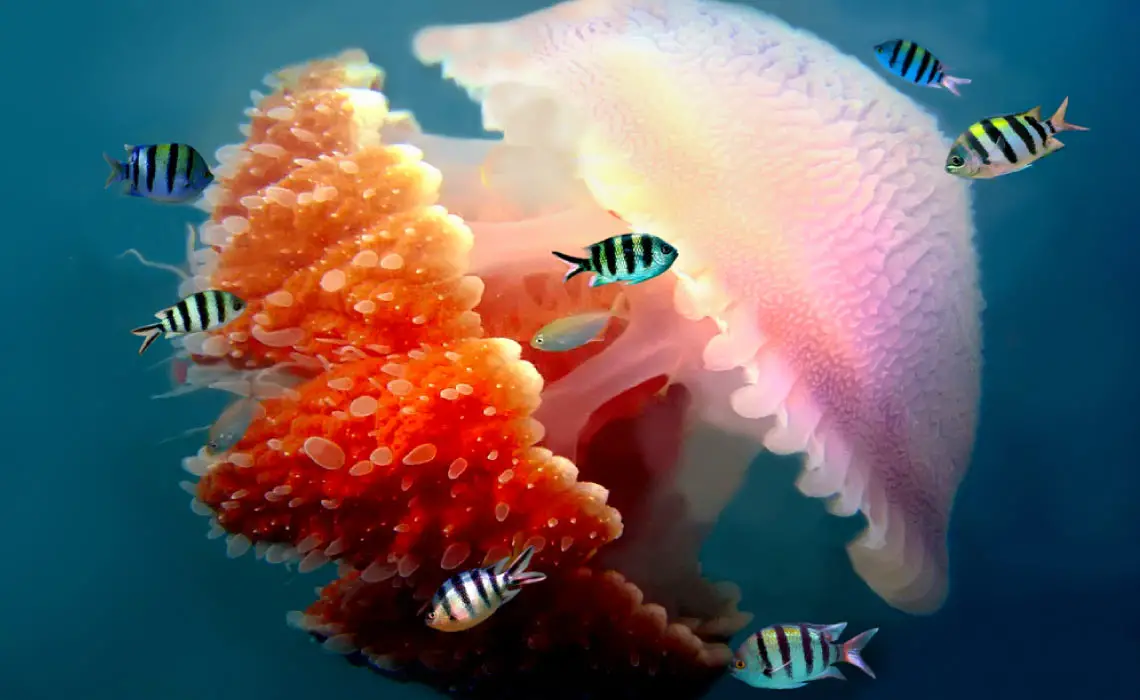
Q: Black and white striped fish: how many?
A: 7